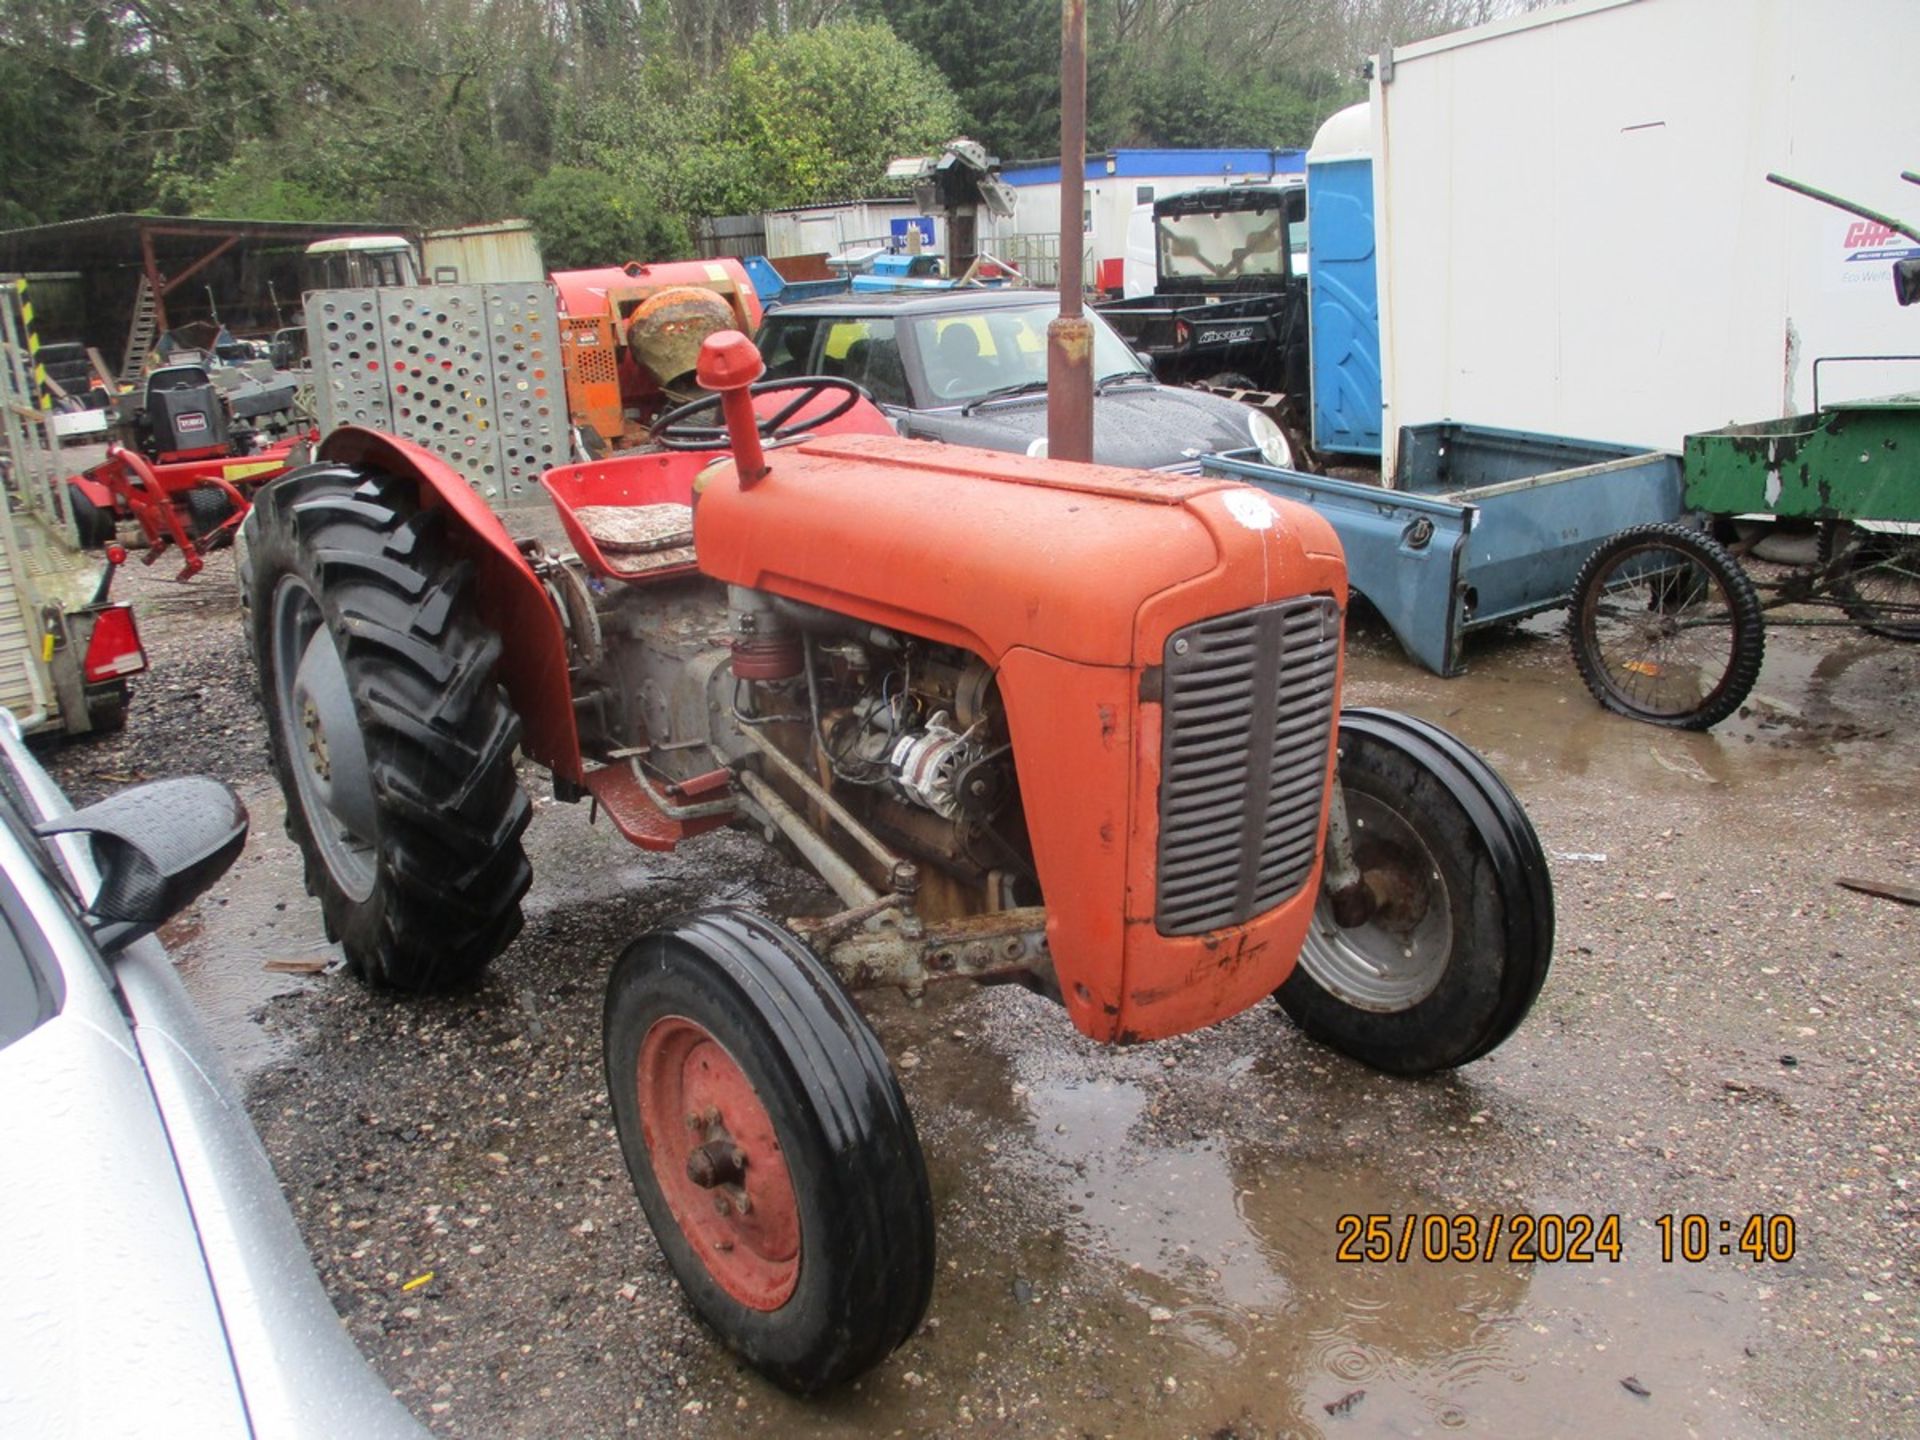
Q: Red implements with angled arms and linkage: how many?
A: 1